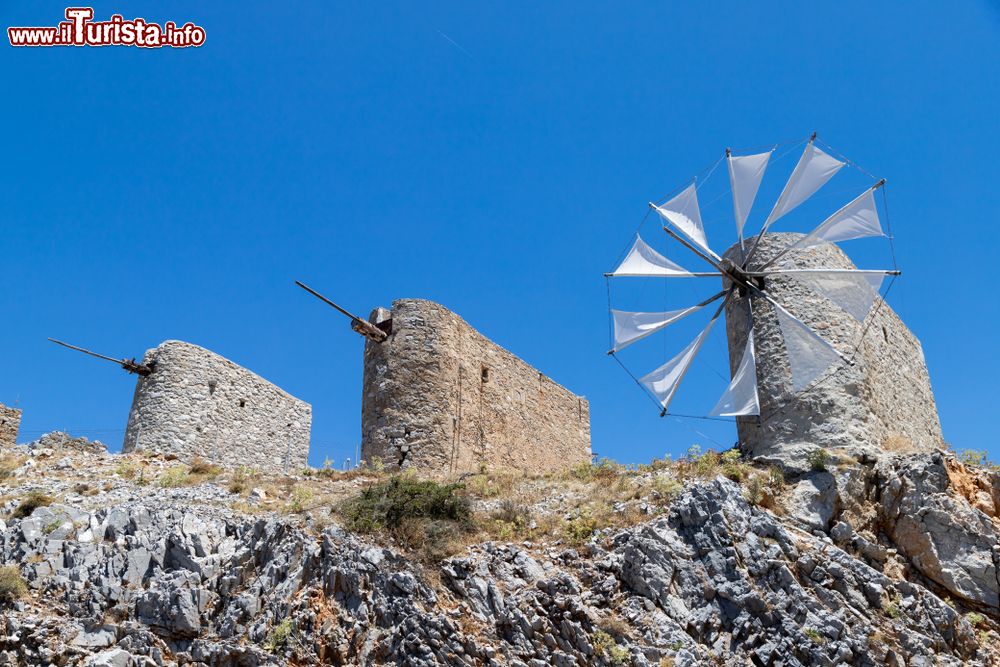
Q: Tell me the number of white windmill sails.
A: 10